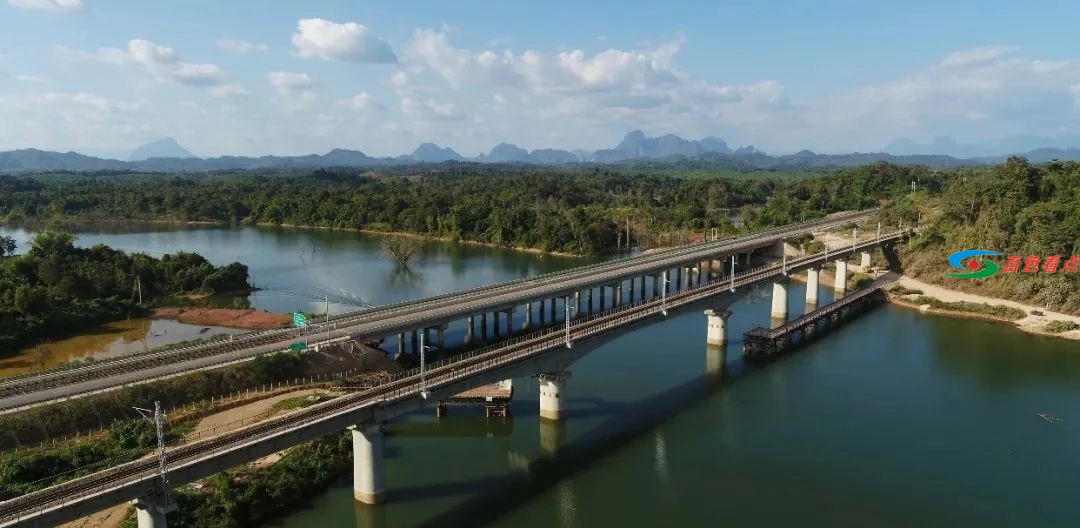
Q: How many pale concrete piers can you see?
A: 8